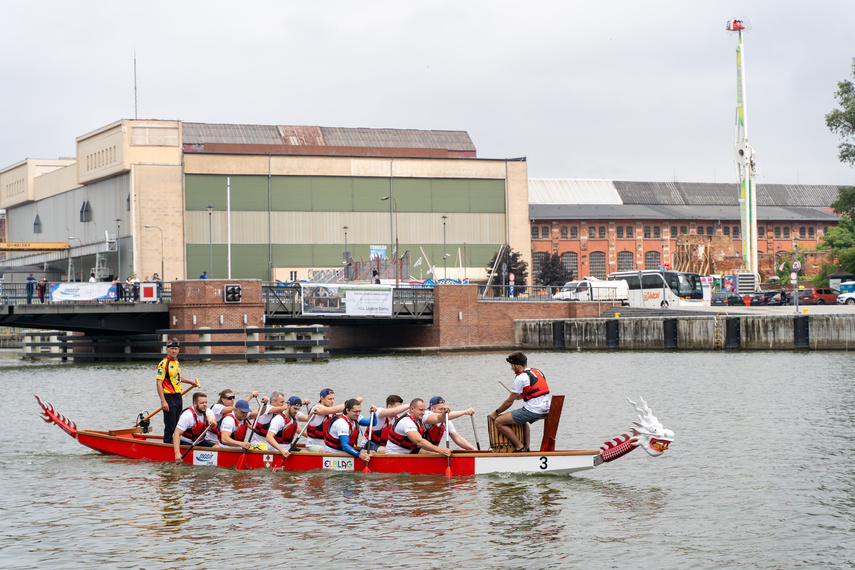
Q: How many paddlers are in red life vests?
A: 10